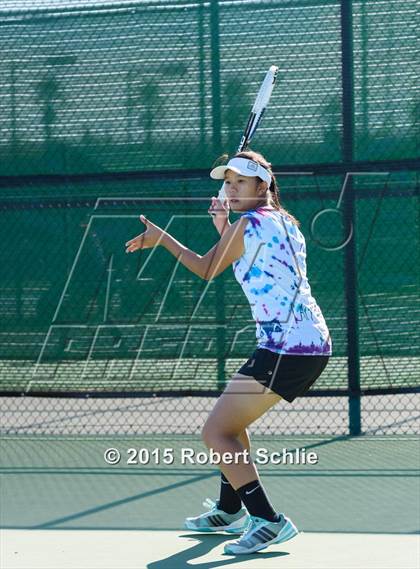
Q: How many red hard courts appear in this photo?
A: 0